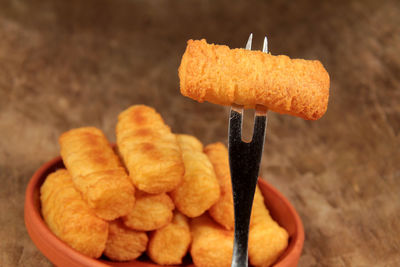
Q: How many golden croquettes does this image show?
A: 11